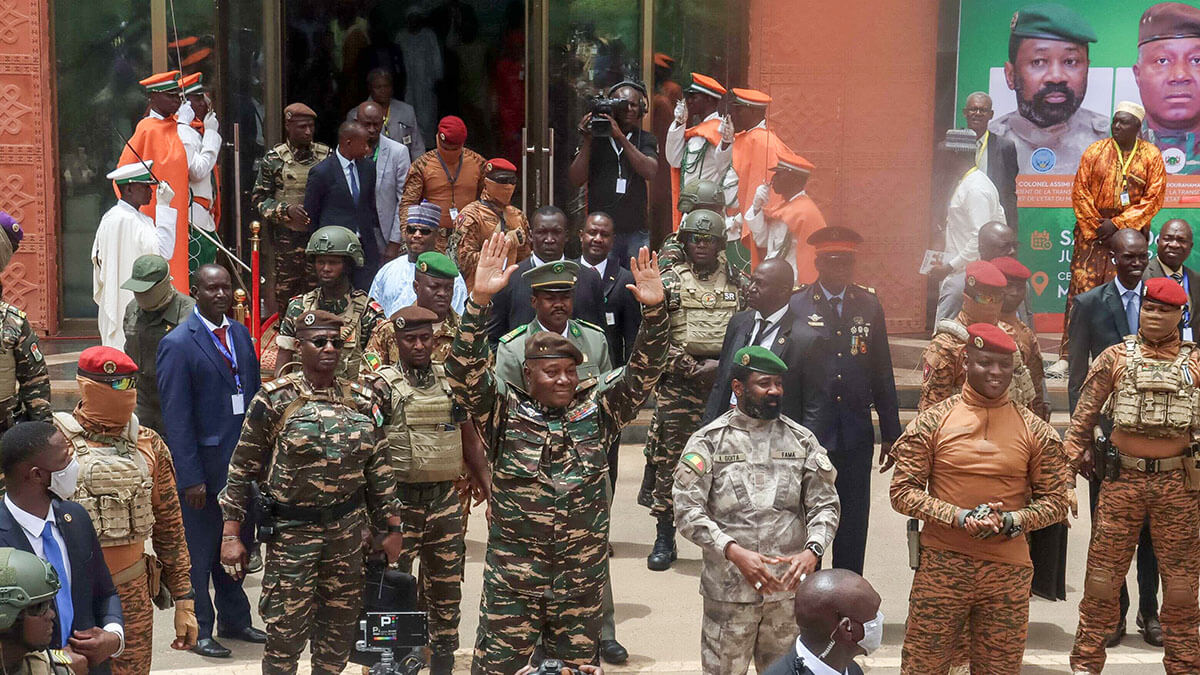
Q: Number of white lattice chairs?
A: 0